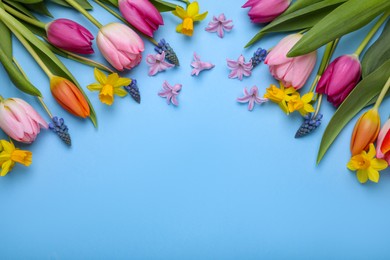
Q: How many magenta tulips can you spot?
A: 4